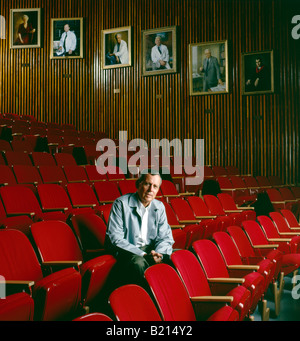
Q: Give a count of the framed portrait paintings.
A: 6